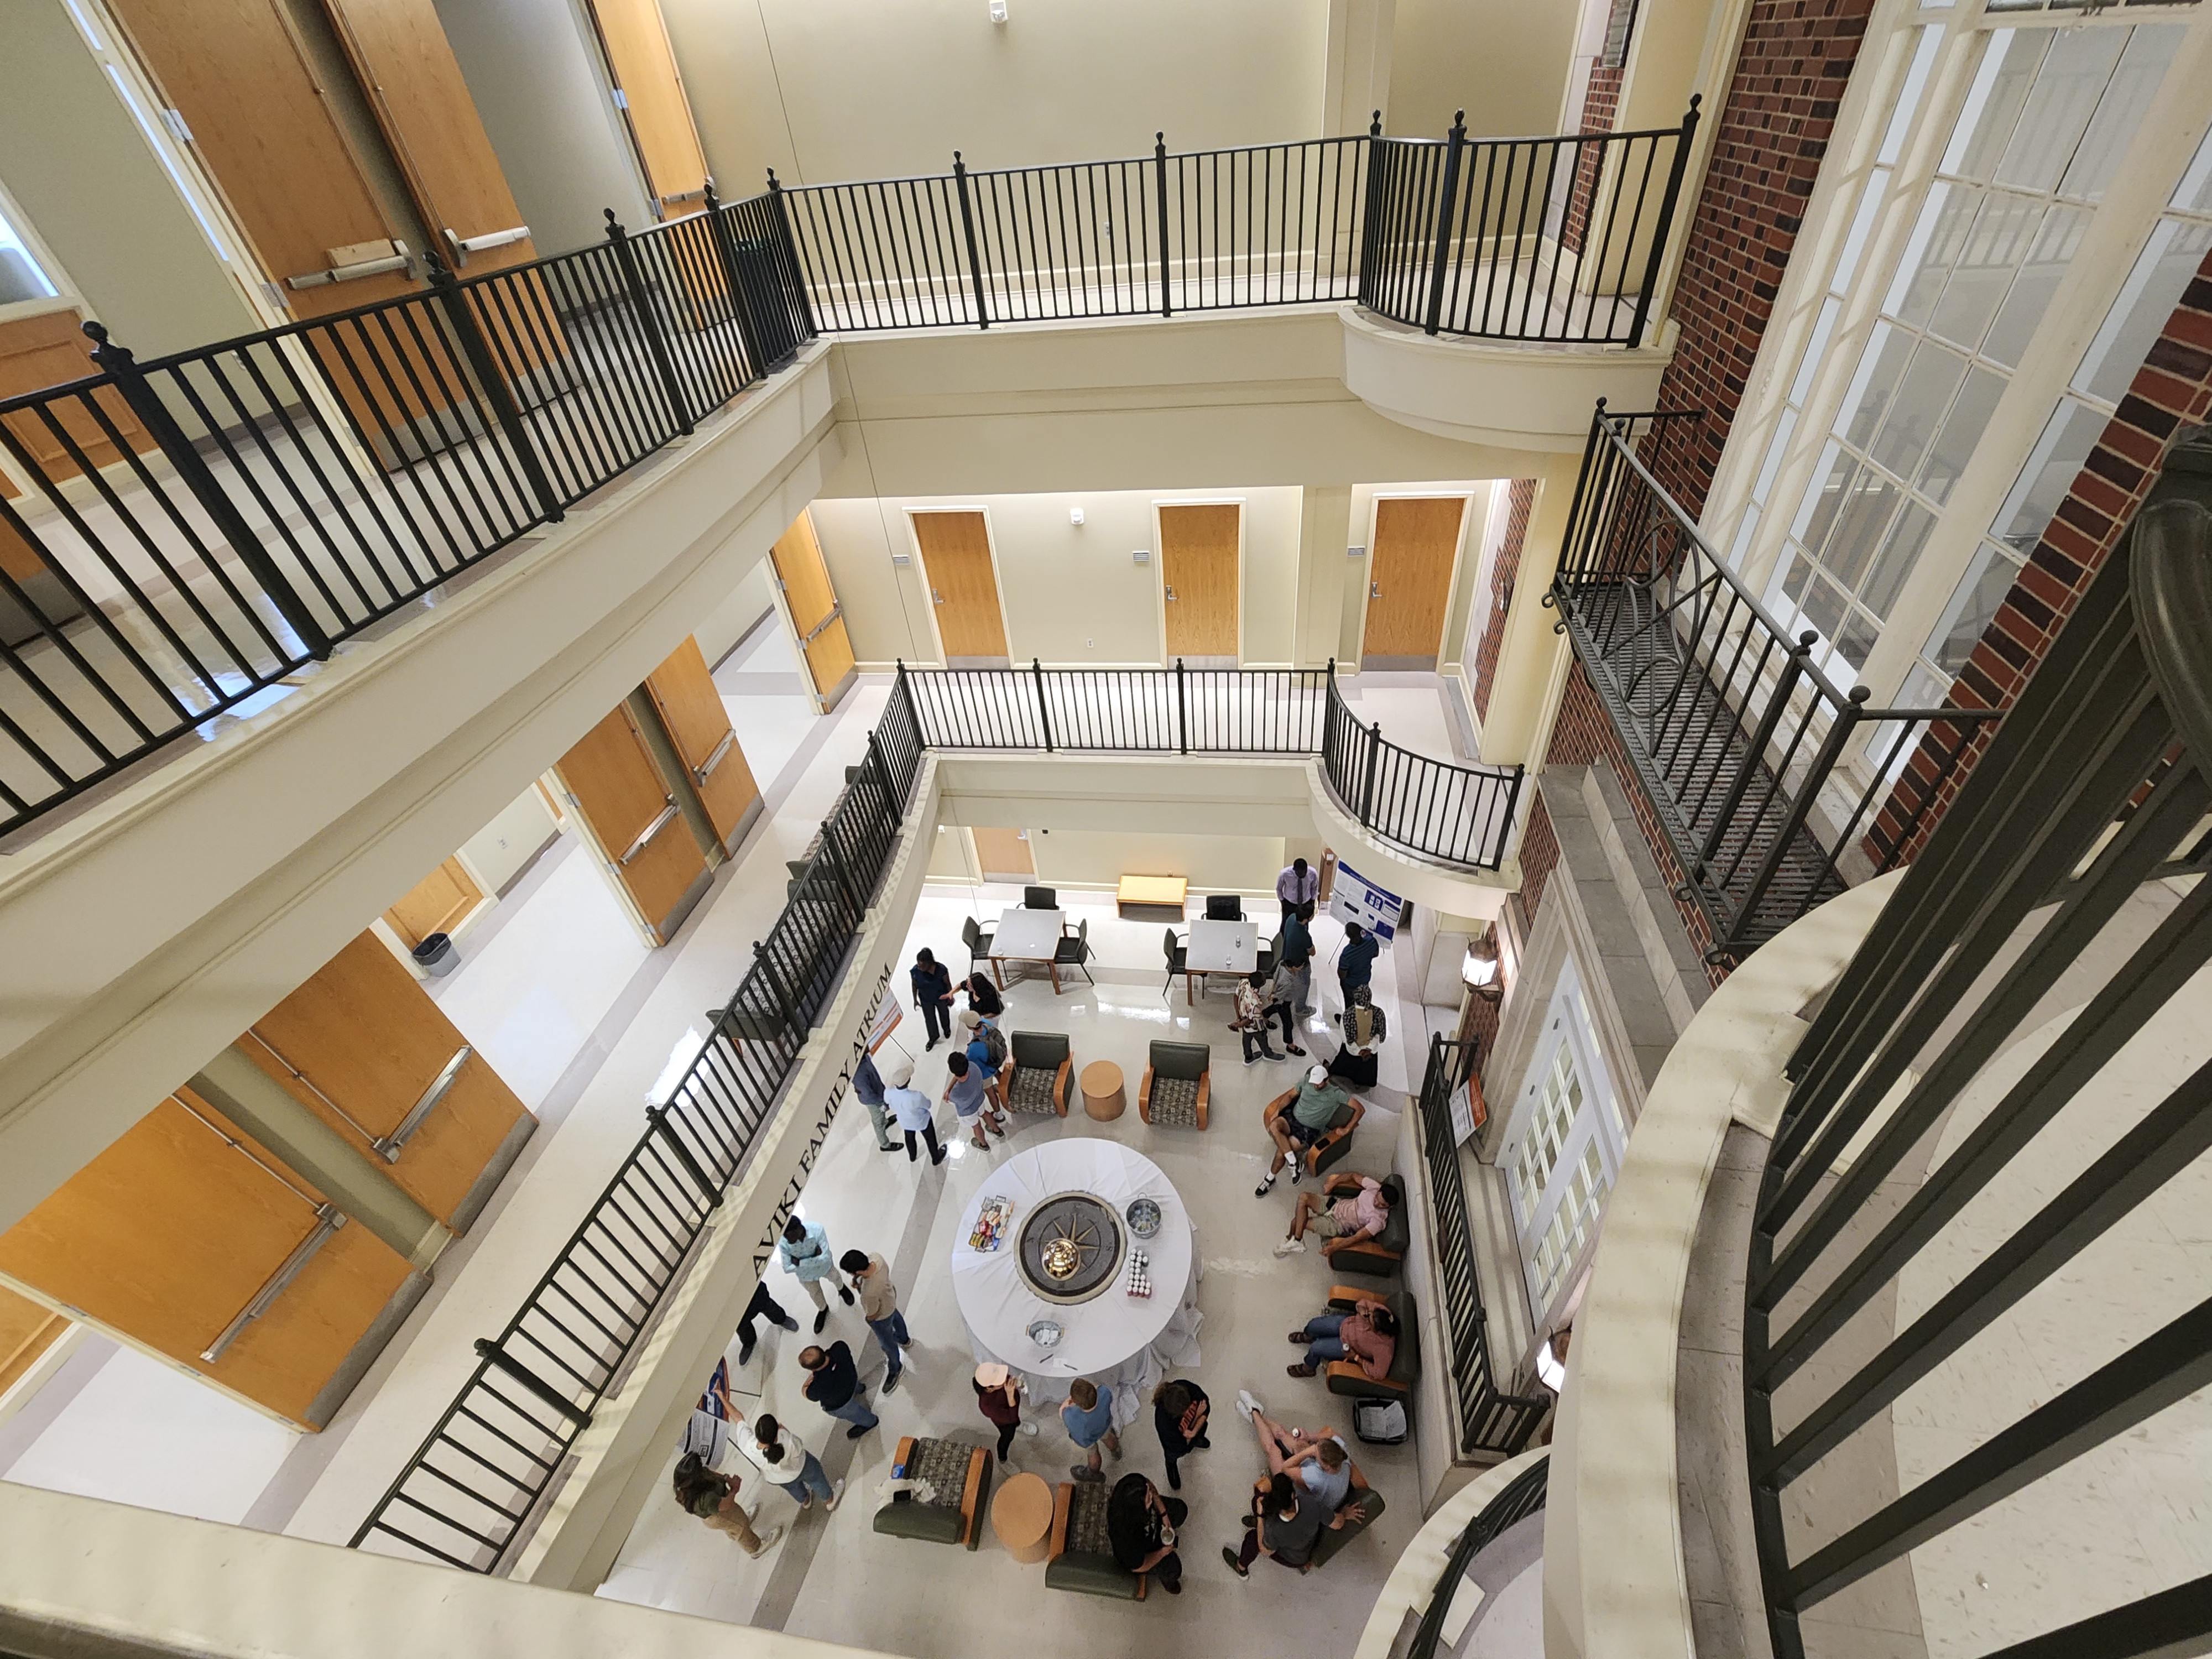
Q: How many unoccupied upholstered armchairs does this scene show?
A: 3